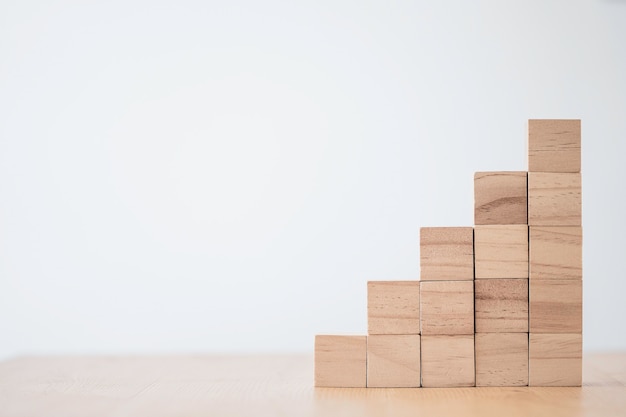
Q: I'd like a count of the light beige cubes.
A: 15